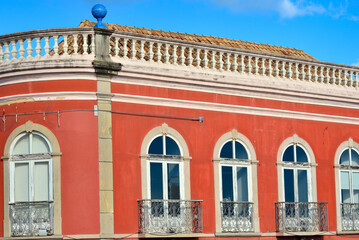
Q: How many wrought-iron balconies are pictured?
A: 5